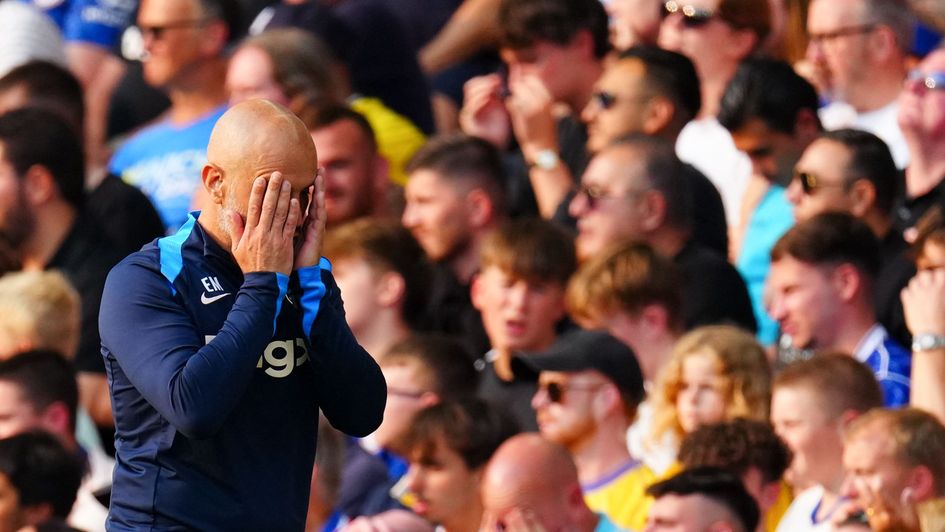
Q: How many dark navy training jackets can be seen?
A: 1